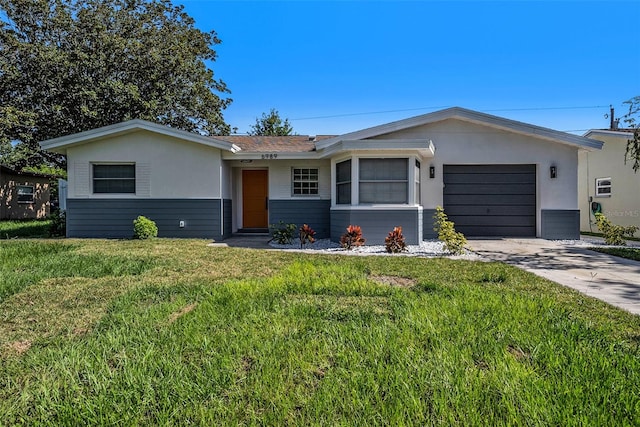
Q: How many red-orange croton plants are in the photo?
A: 3